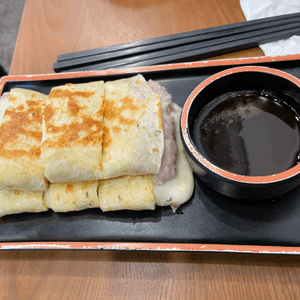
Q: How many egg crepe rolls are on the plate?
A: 6